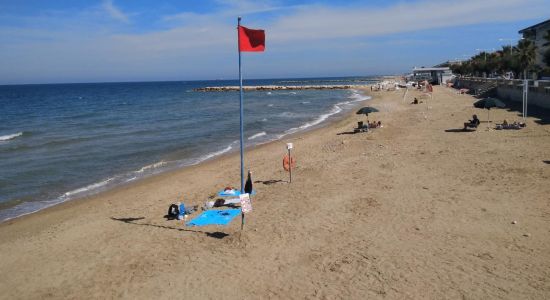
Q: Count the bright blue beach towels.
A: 2